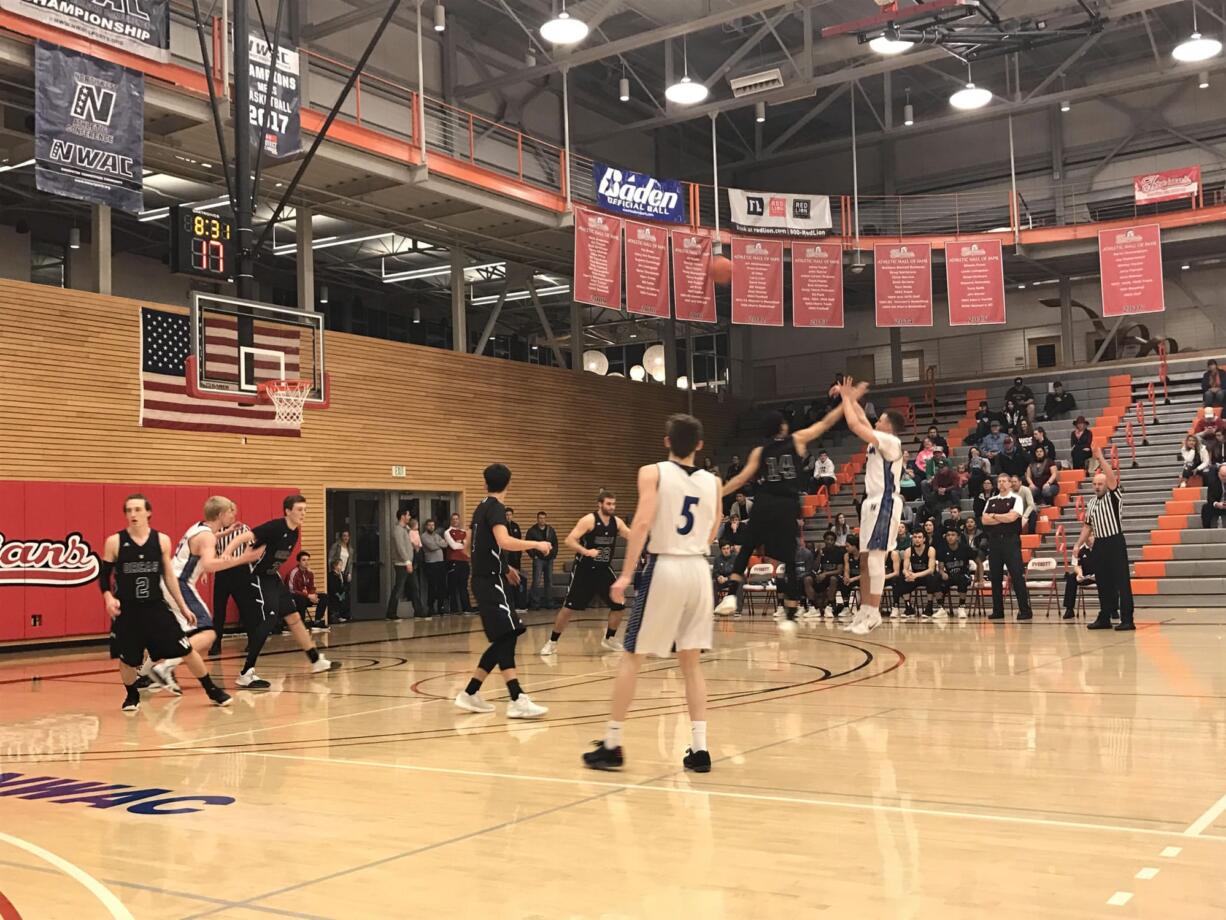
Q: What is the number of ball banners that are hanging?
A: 1